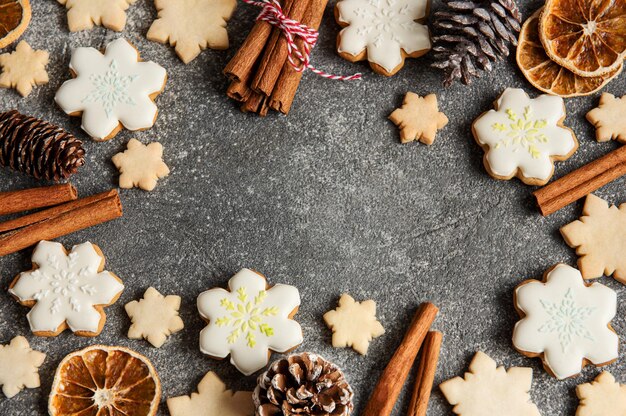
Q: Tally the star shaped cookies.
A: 13